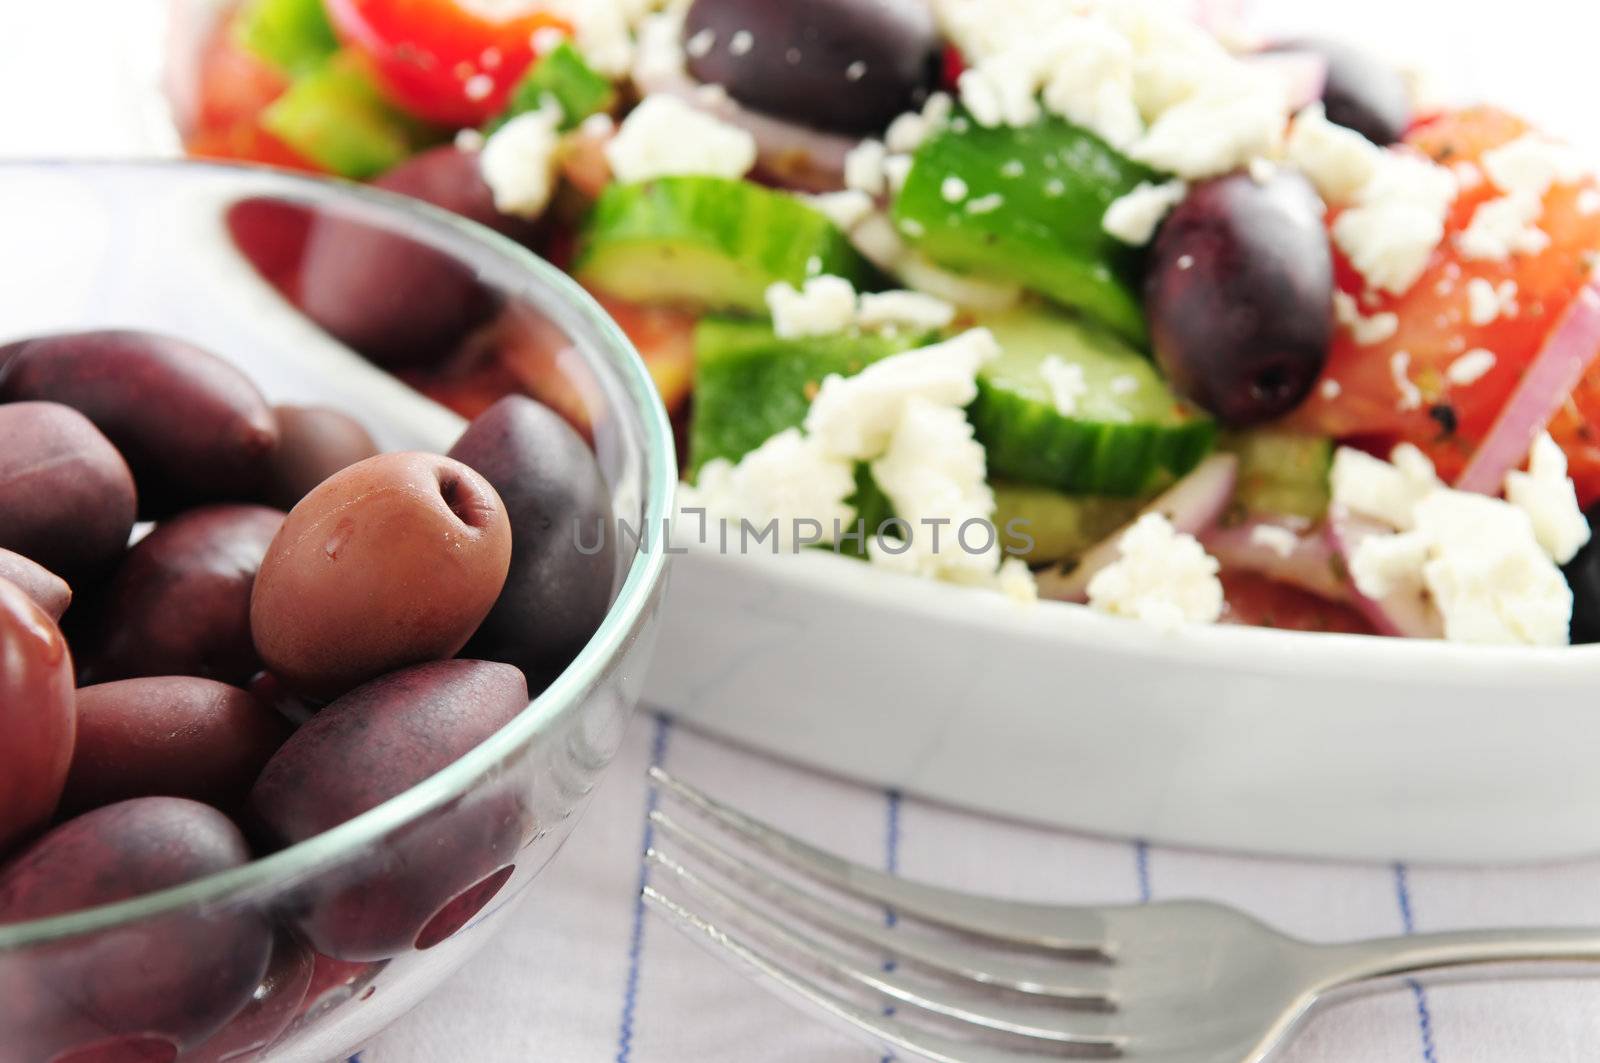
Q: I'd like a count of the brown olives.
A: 1